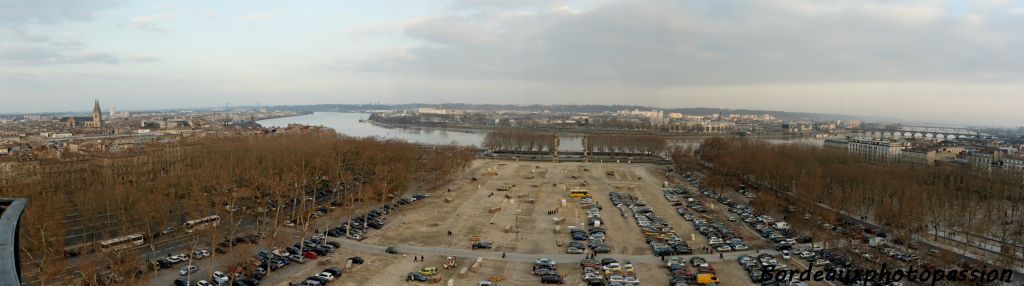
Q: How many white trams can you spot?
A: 2